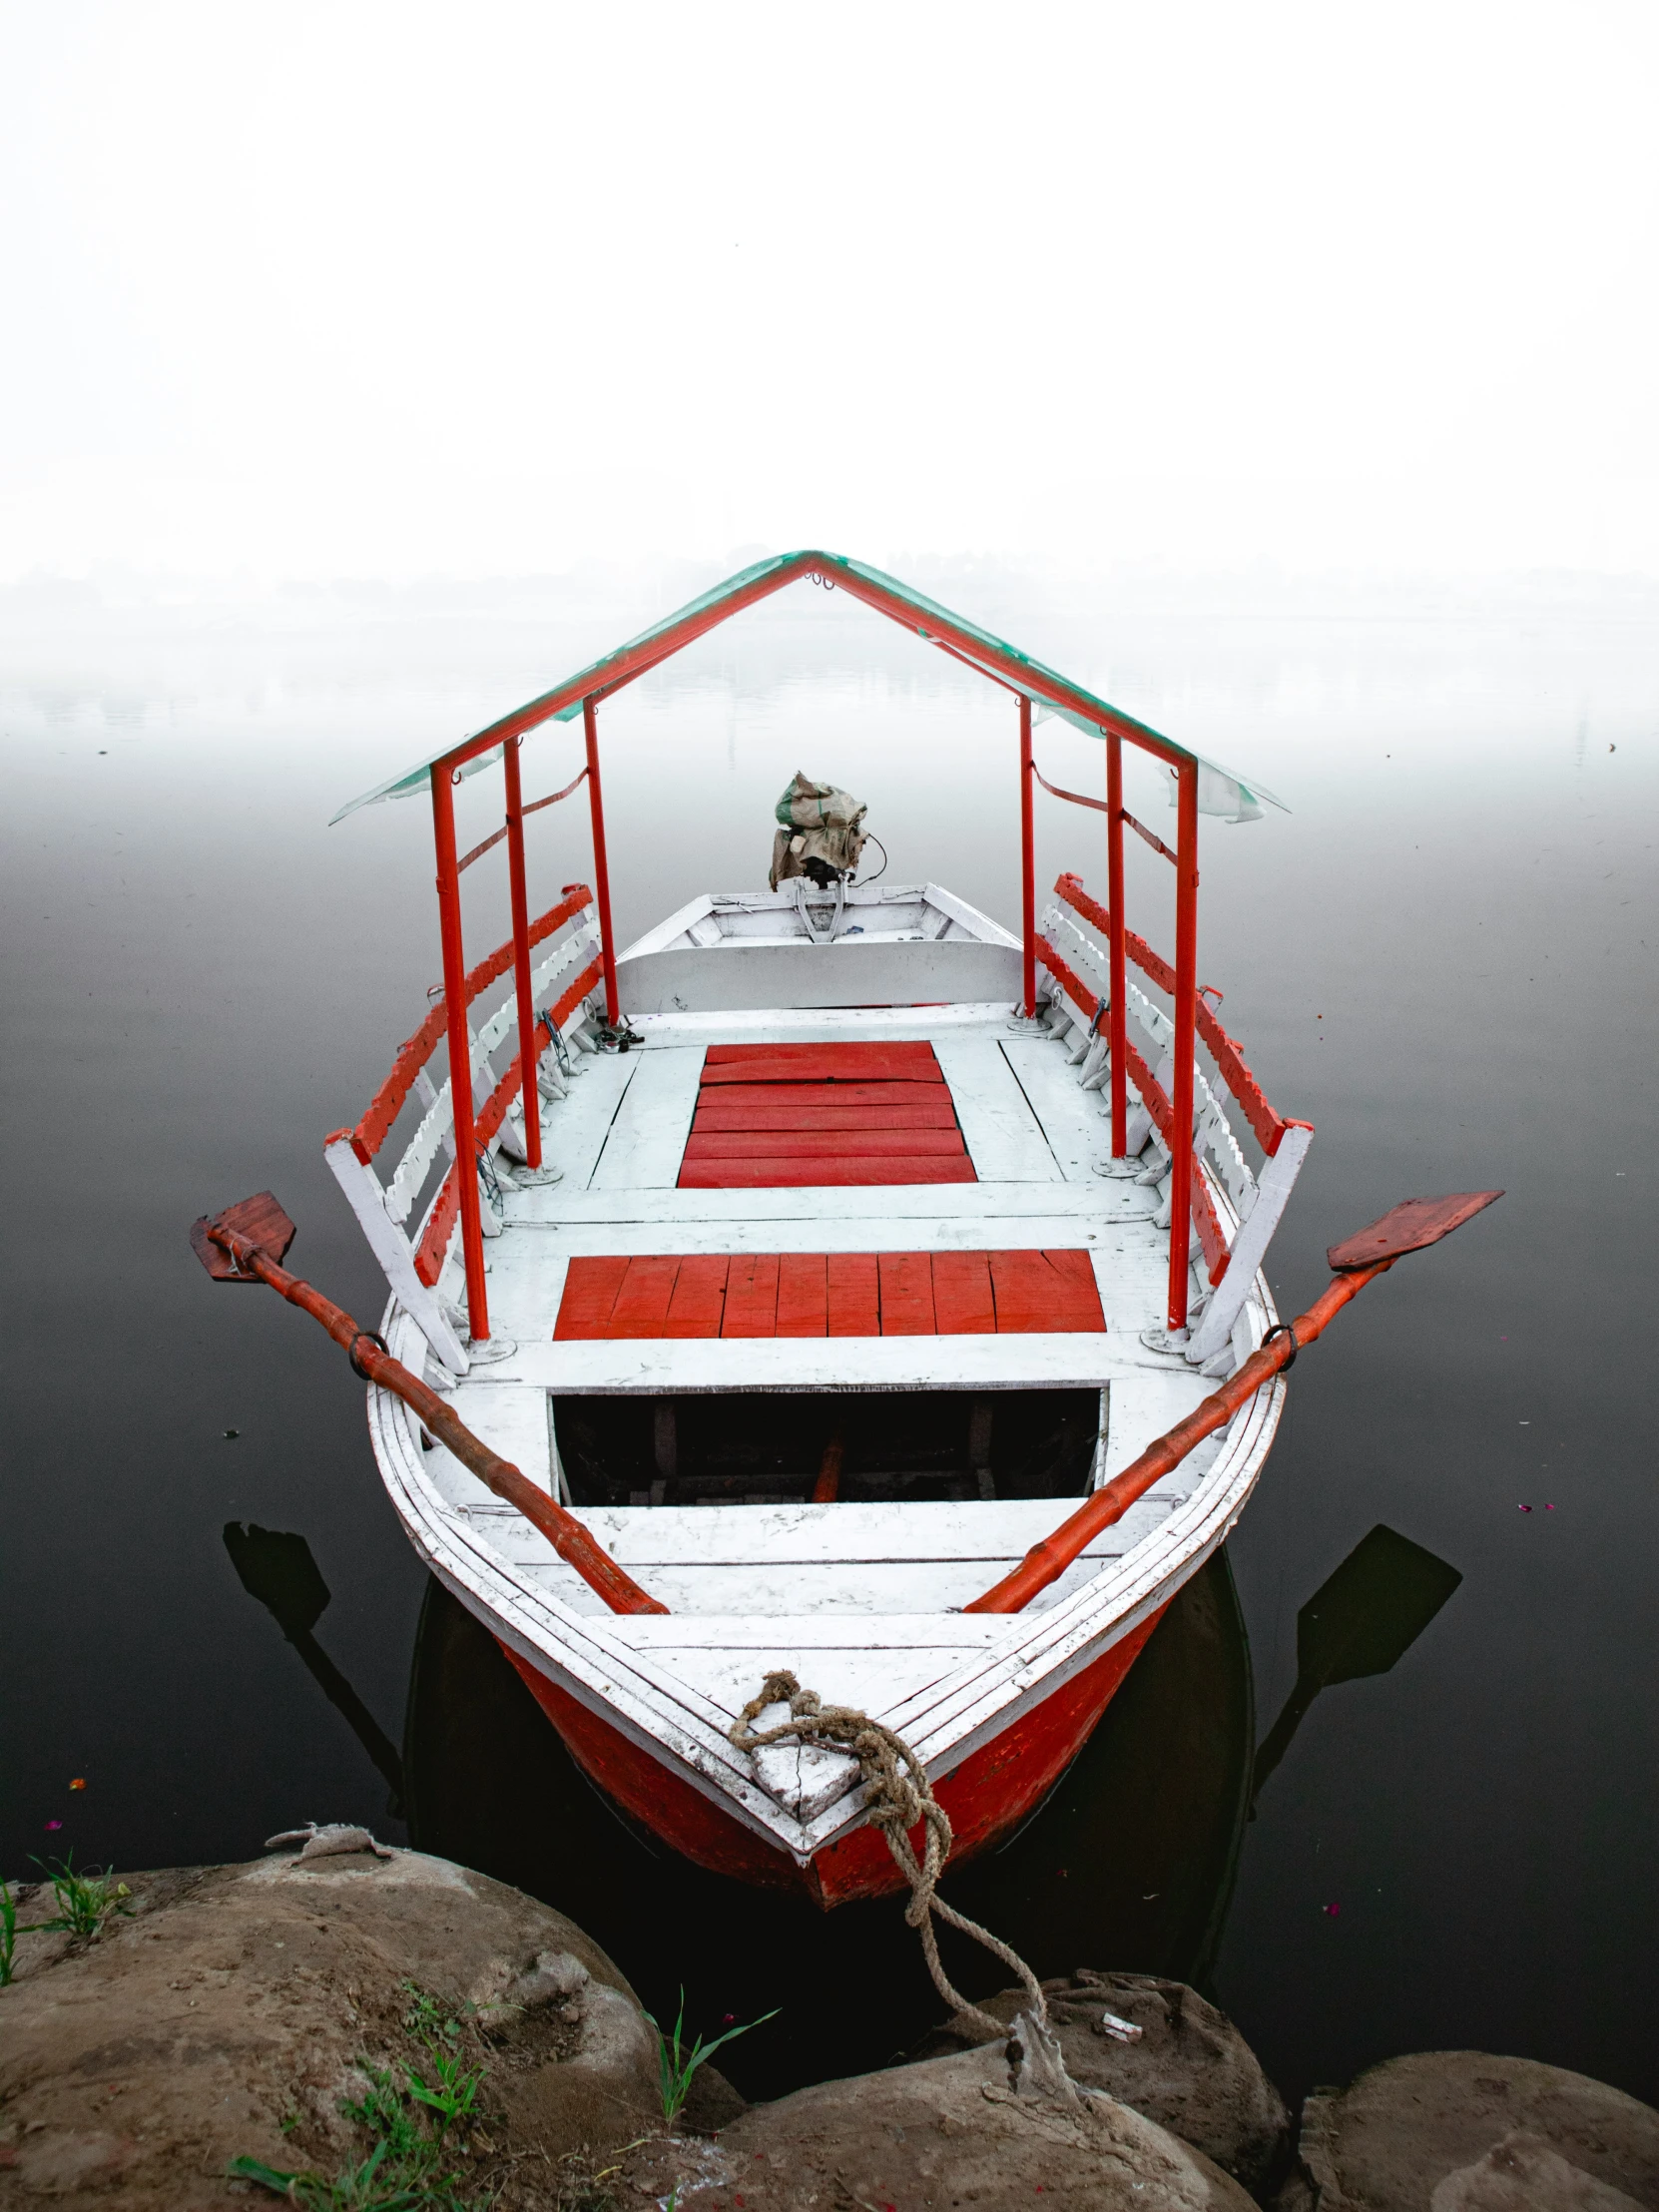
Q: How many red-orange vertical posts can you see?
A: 6